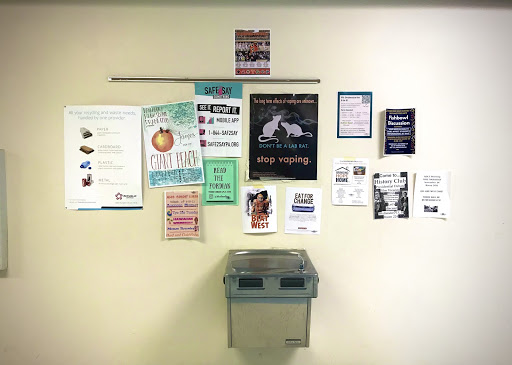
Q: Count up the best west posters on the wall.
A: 1